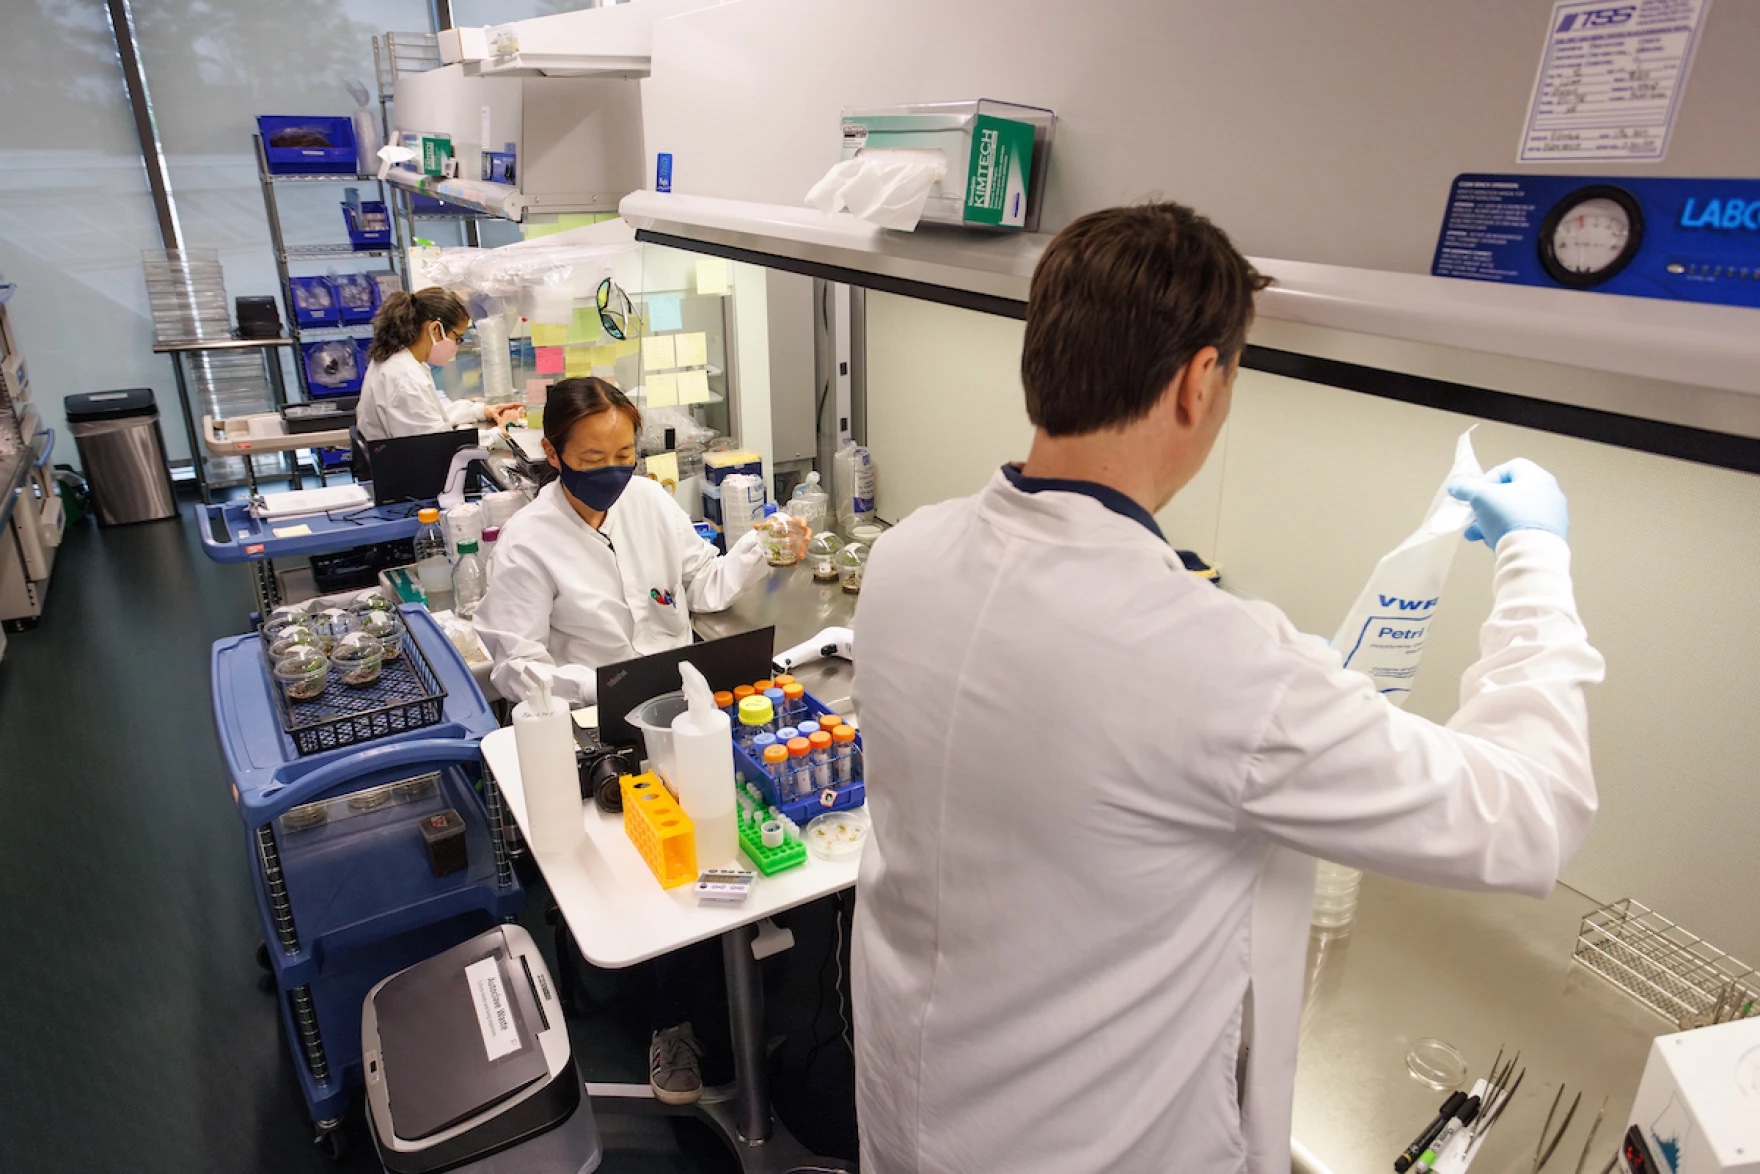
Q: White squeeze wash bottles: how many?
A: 2